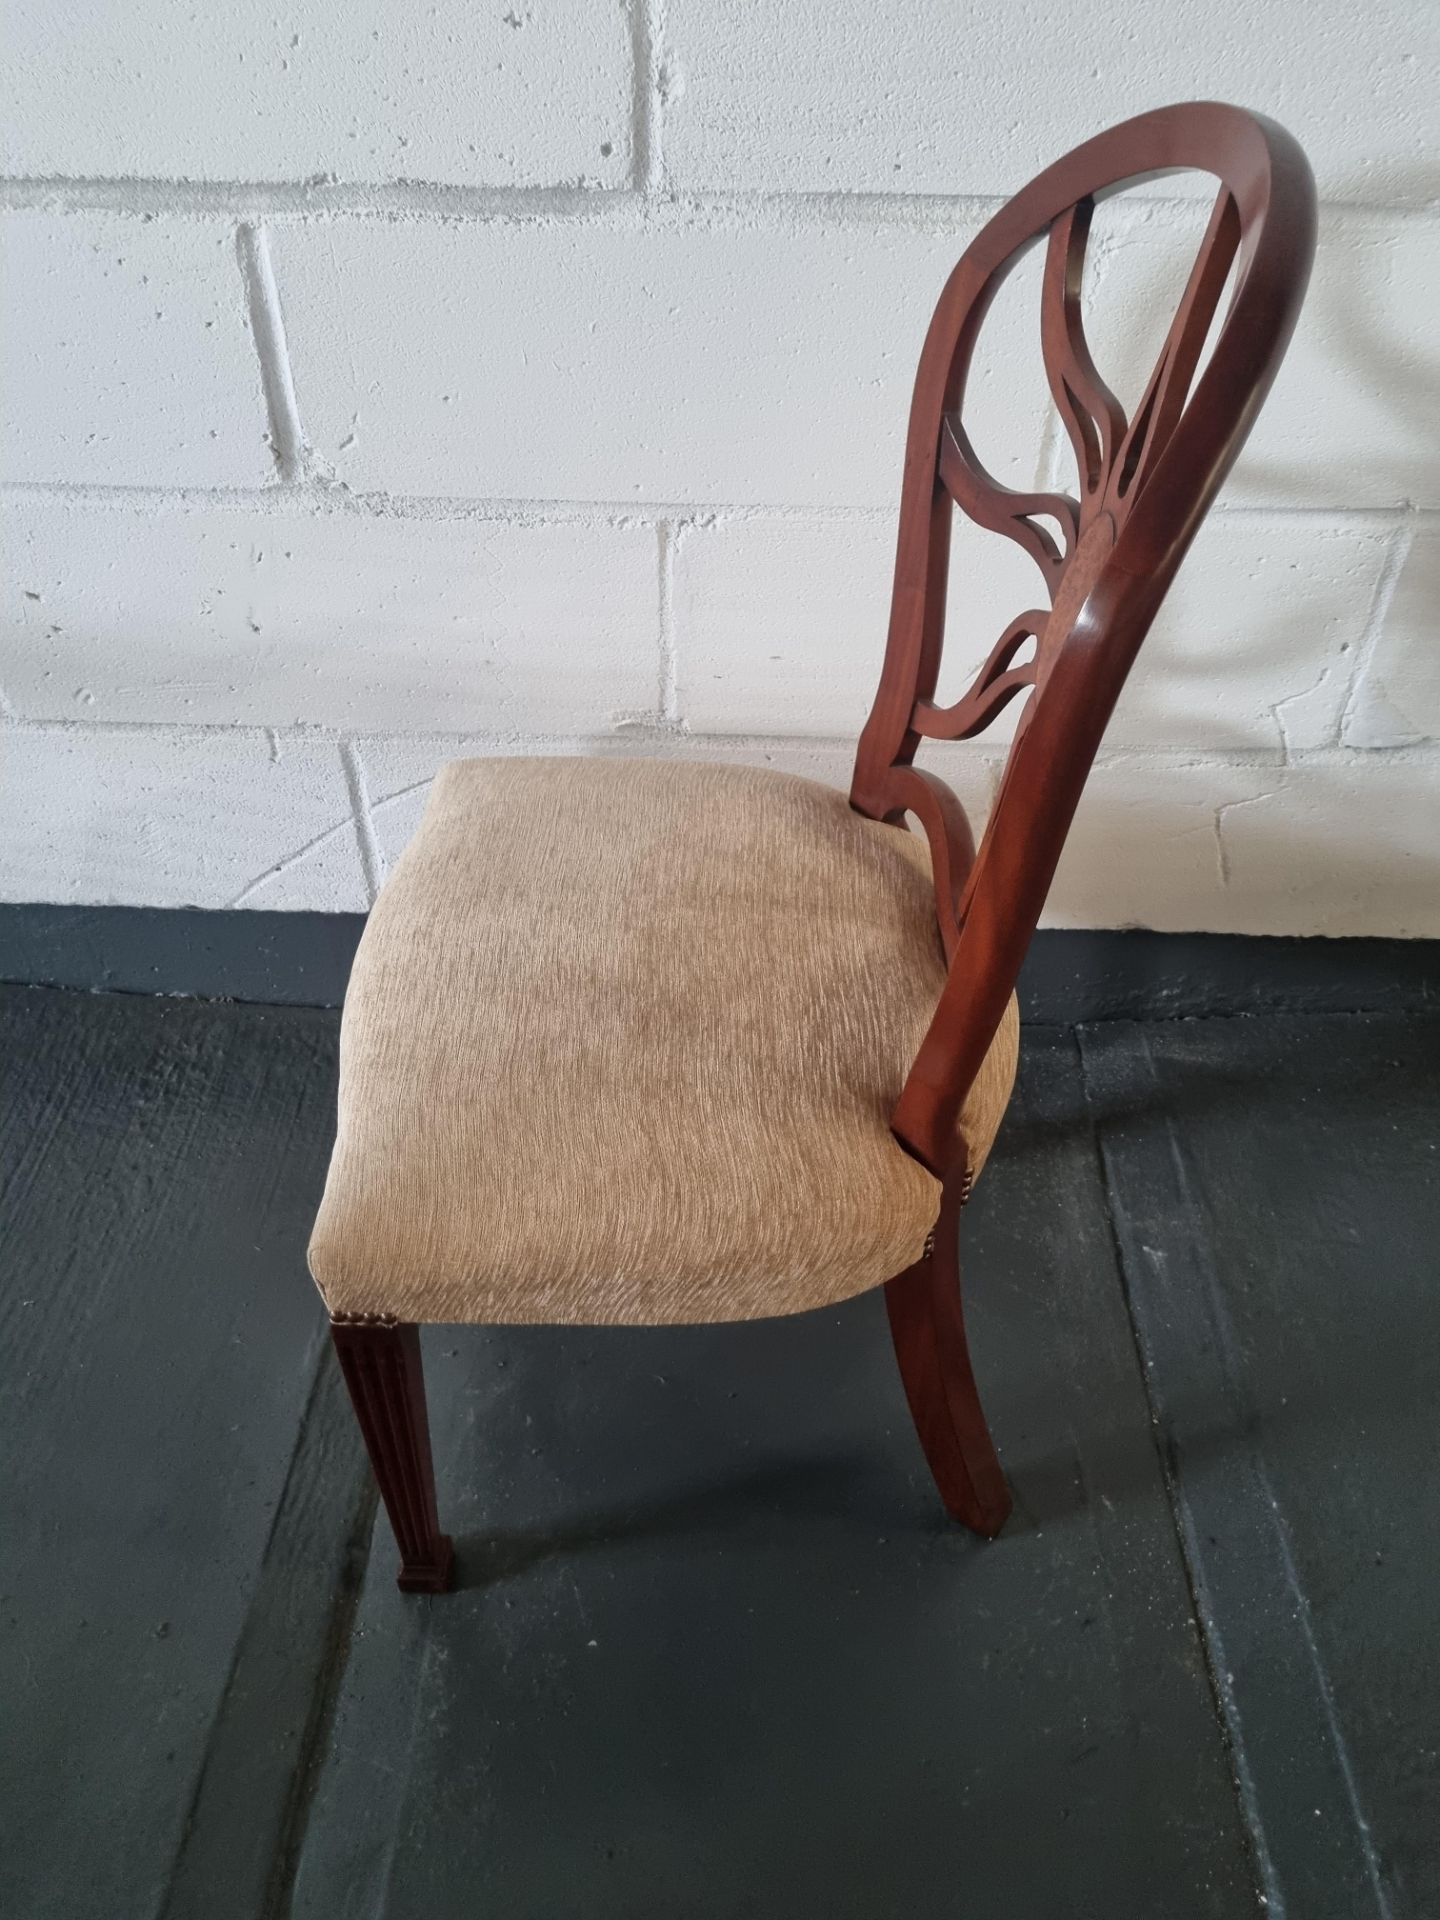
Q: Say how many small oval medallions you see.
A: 1